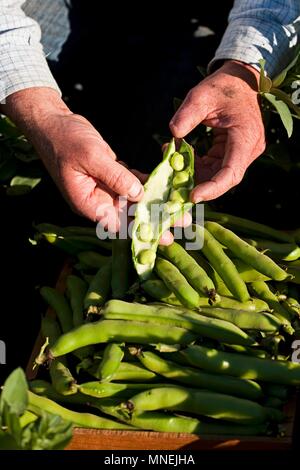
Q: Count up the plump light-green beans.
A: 6